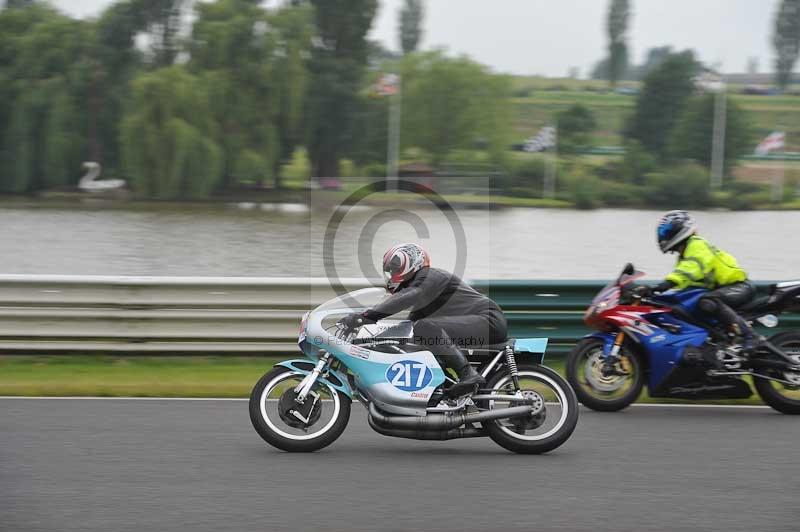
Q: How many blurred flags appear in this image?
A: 4